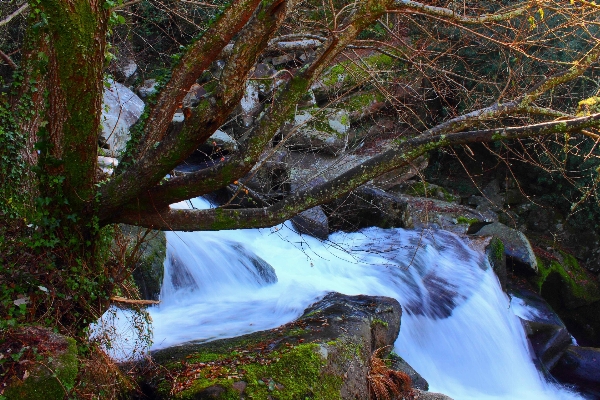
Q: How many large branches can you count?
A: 4